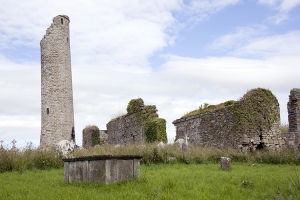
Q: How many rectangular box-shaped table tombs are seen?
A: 1